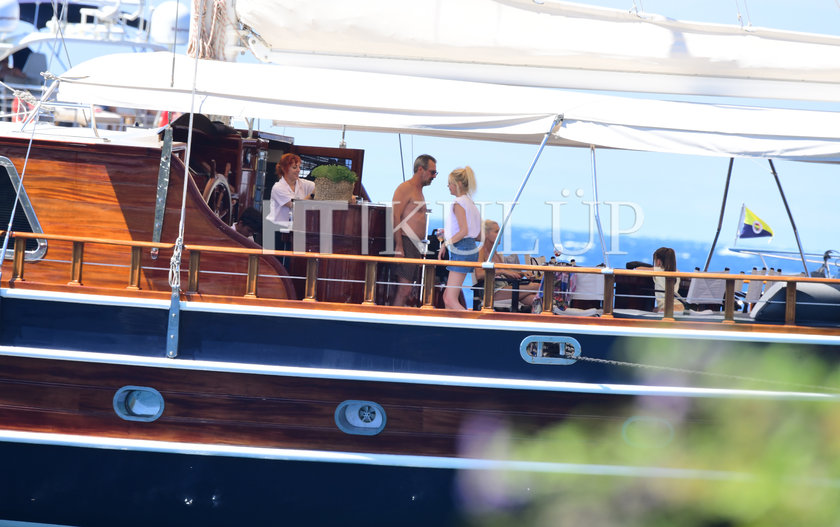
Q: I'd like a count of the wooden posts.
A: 14